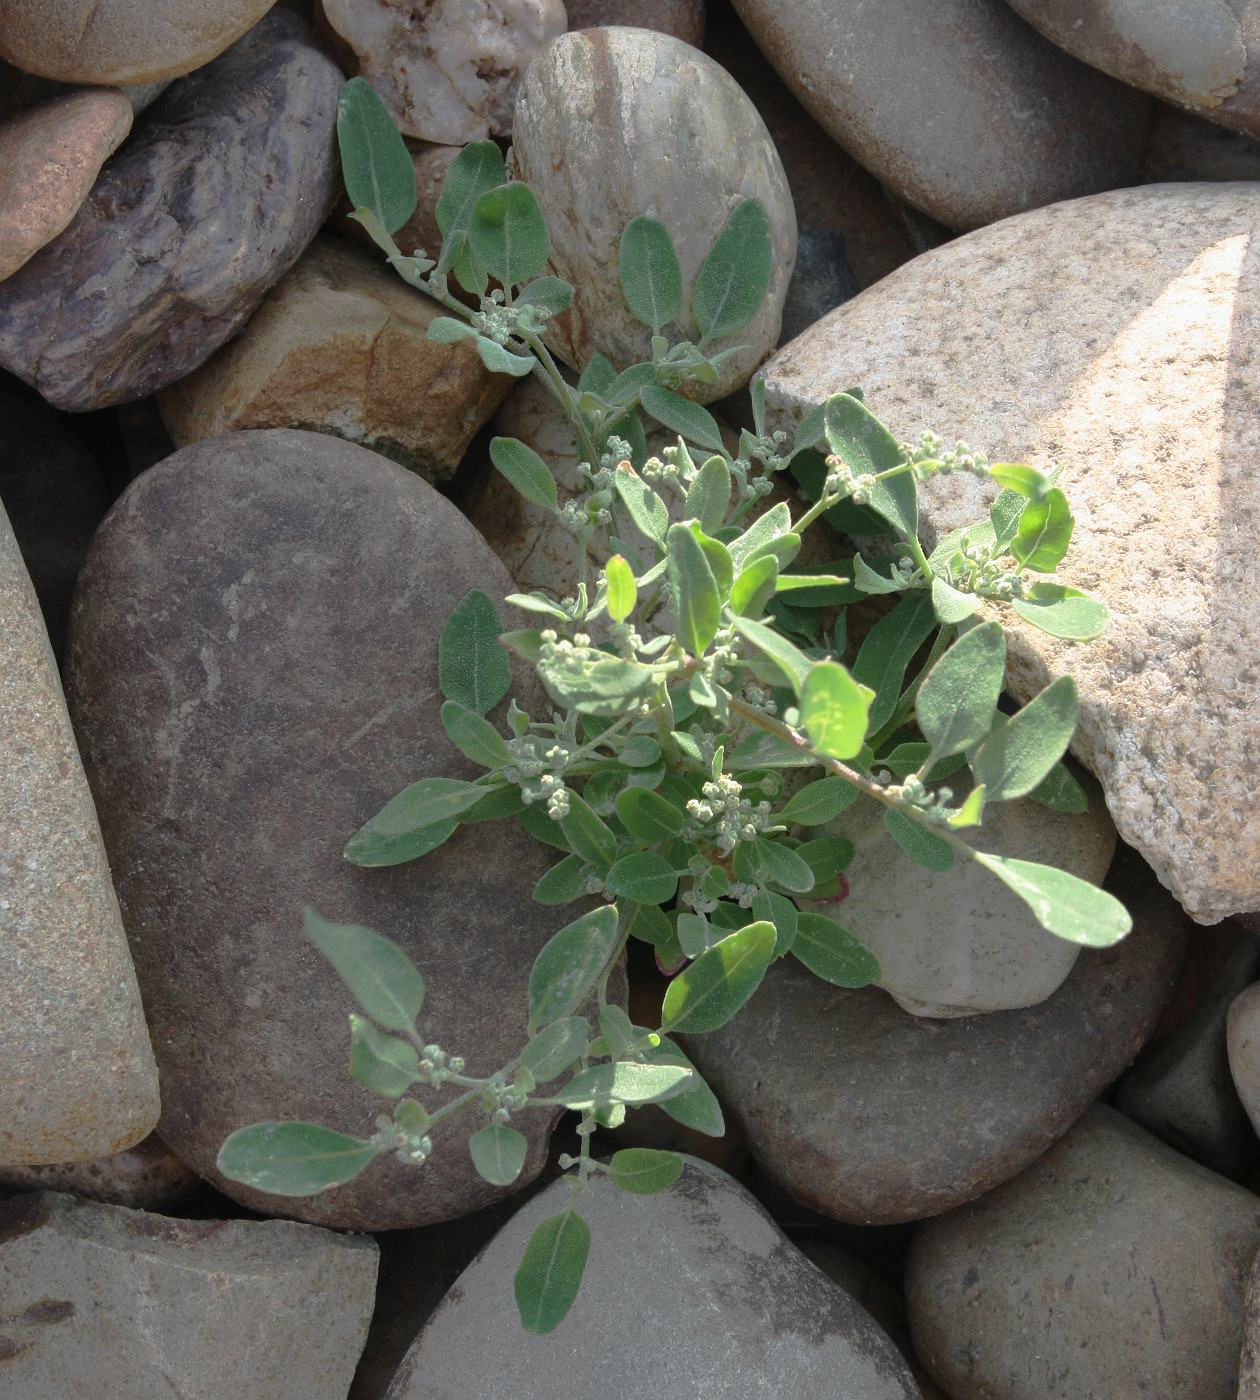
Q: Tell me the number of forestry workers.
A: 0